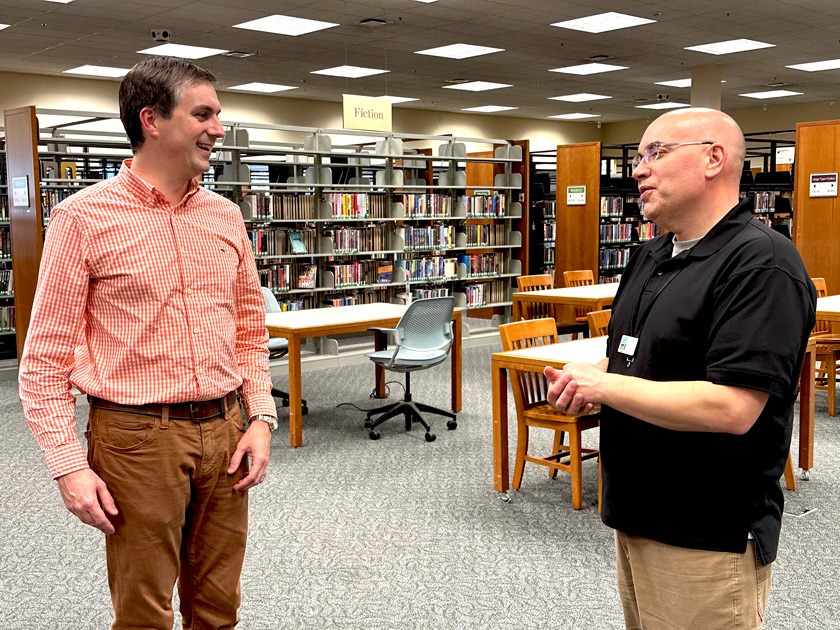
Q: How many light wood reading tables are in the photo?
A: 4